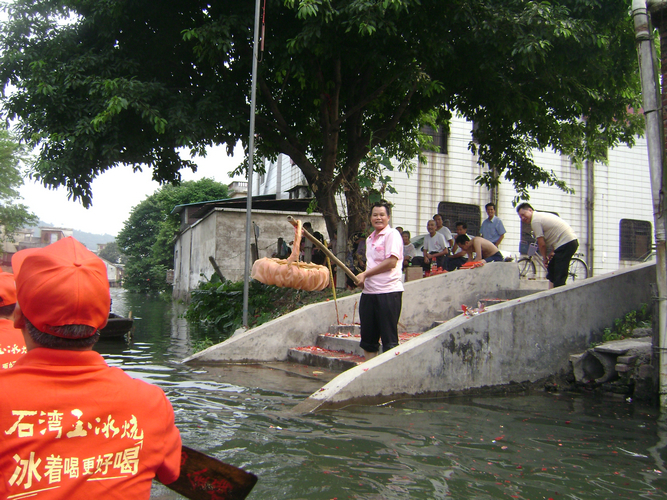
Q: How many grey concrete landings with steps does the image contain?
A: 1